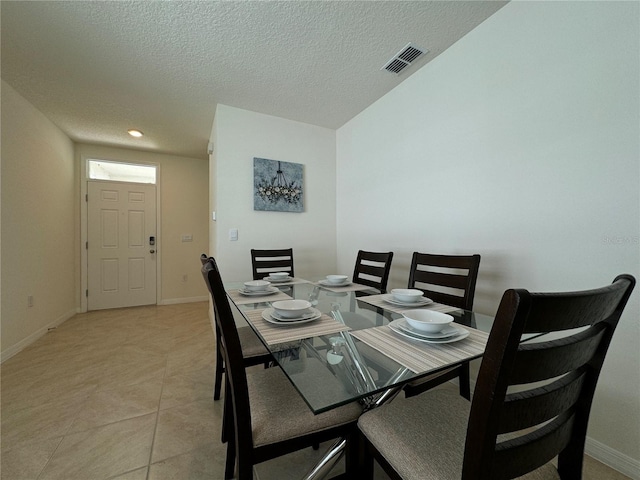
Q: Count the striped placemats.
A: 6